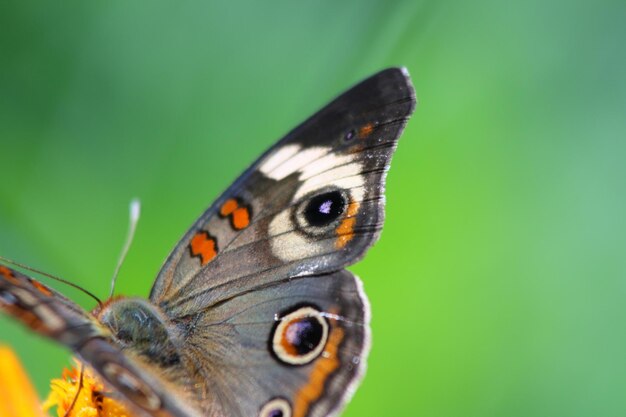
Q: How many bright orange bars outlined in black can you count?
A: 2